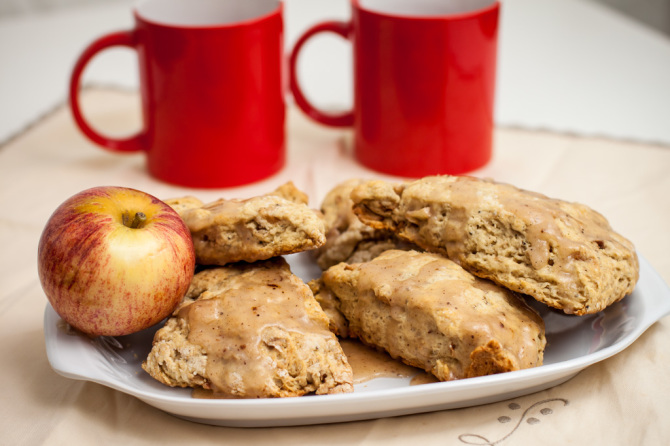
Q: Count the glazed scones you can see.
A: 5